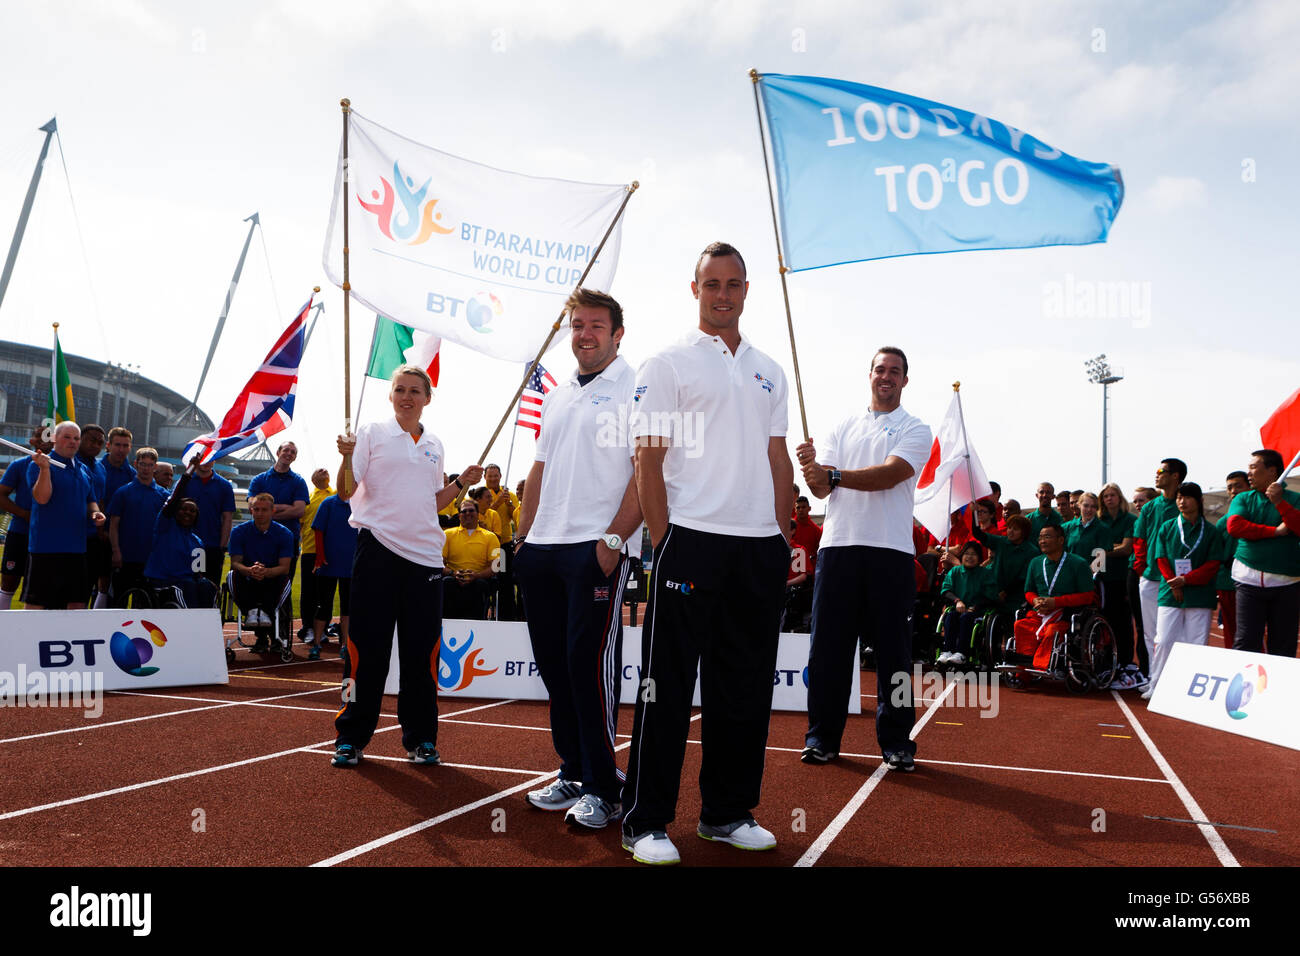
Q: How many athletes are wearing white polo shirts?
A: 4